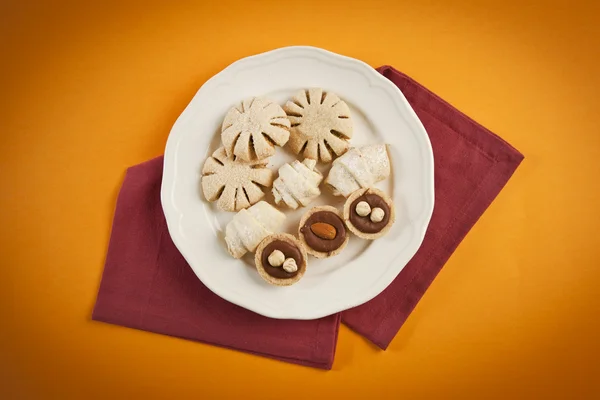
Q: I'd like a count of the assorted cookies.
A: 9